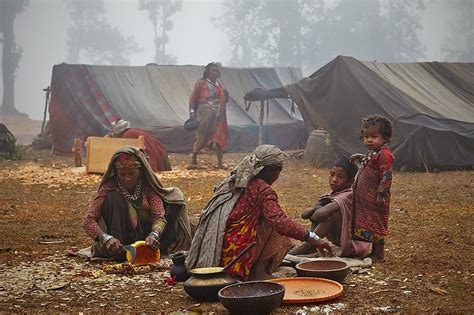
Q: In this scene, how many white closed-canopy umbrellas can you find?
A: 0